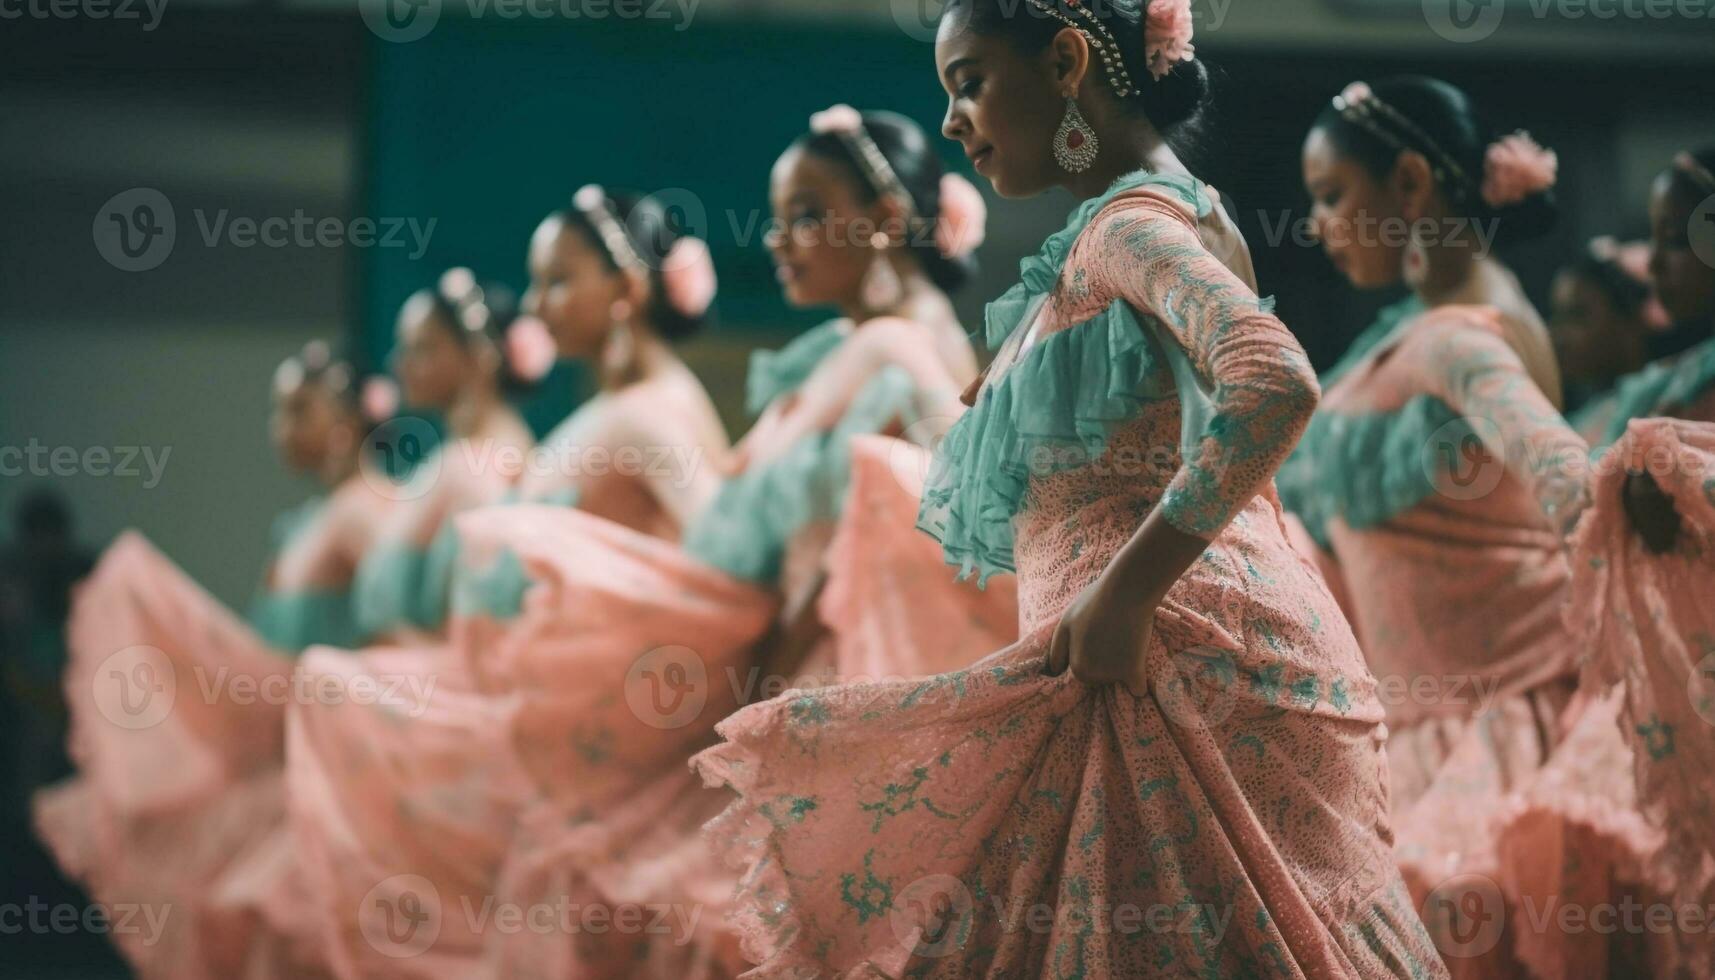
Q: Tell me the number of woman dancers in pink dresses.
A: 8